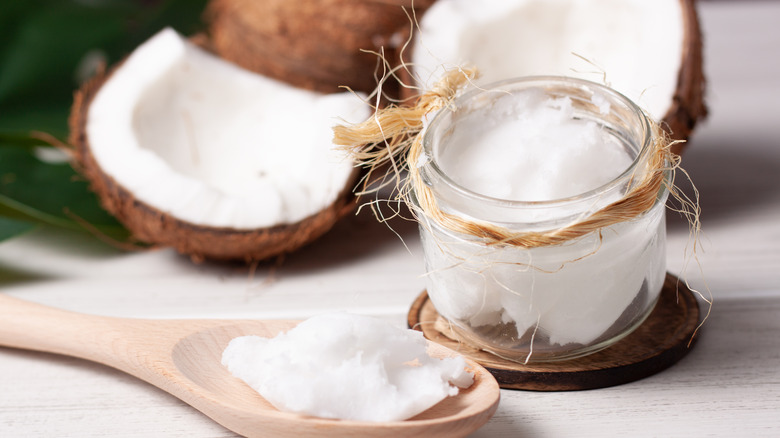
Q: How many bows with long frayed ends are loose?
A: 1